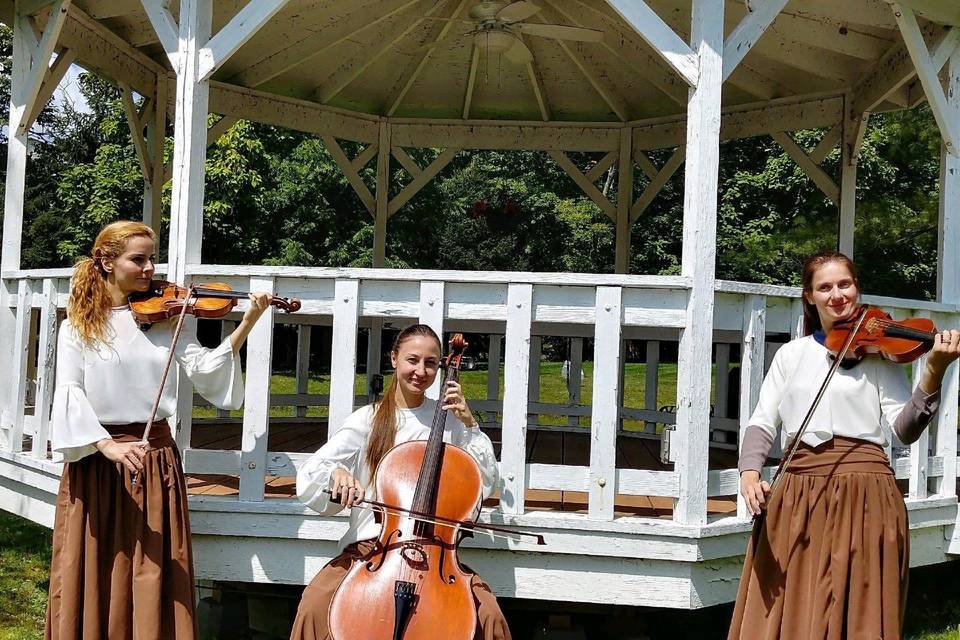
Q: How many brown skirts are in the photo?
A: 3